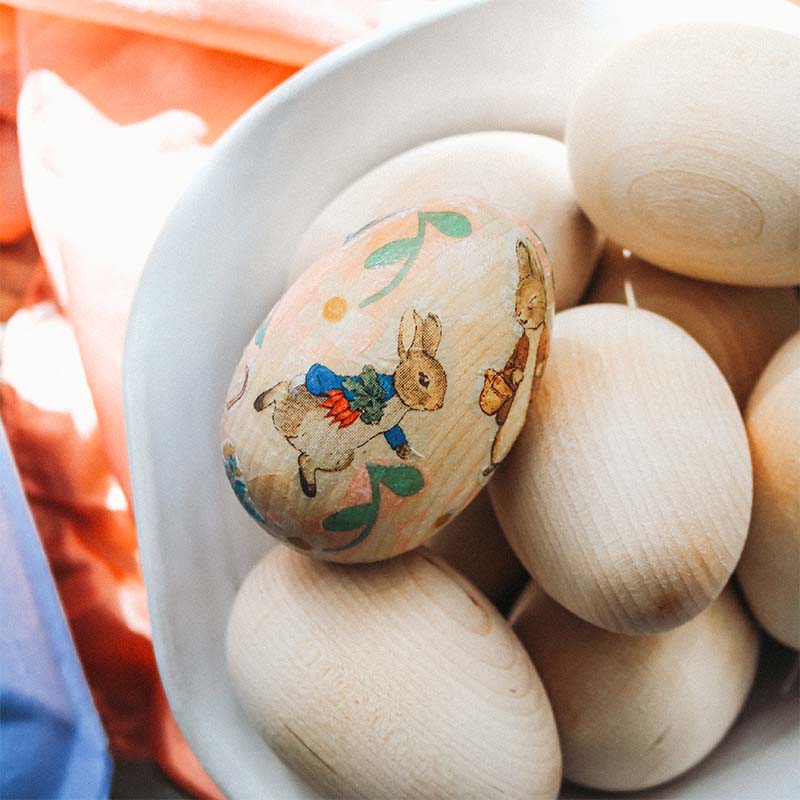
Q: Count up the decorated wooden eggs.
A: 1